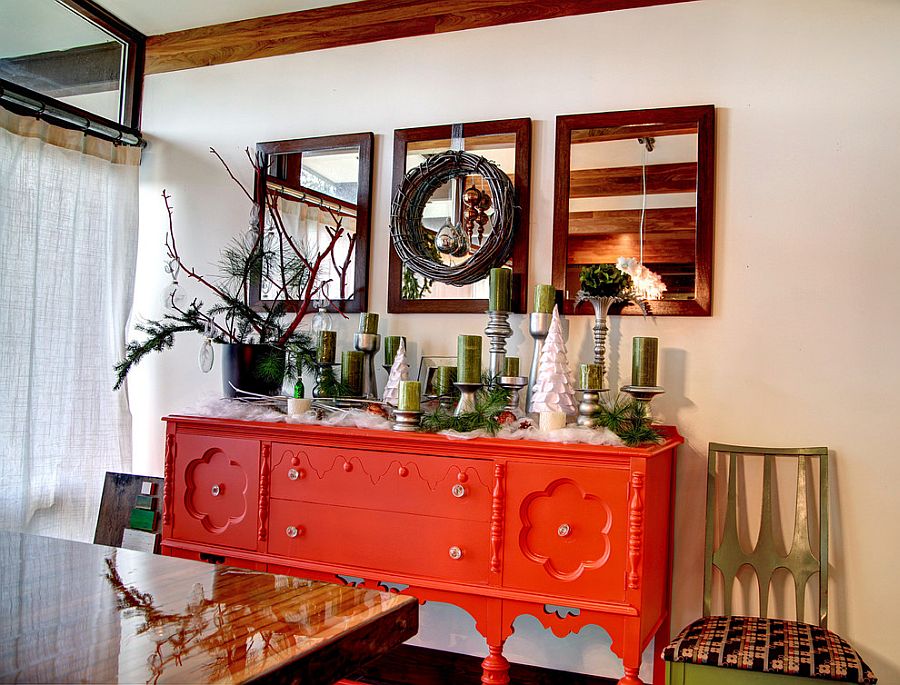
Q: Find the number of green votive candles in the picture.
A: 12